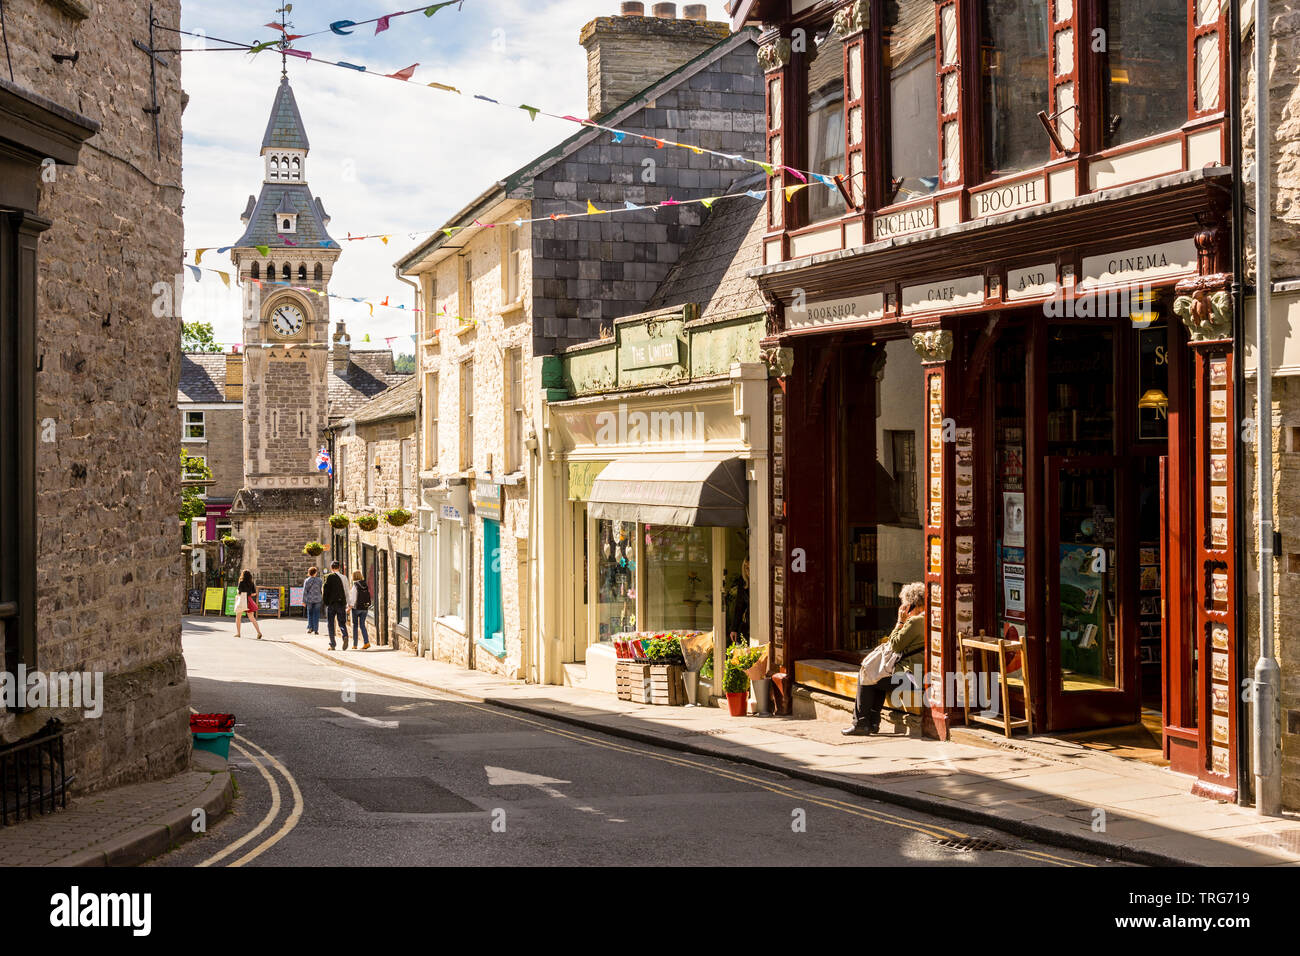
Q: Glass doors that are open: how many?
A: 1